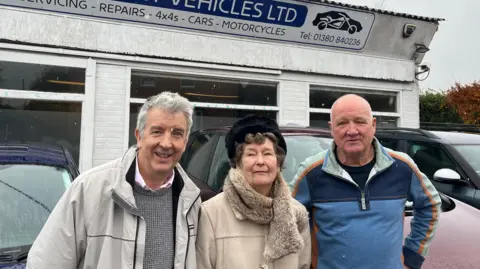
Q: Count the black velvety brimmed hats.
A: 1